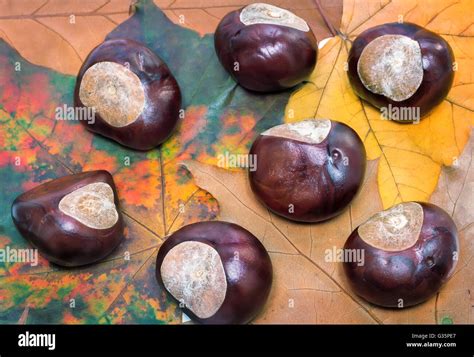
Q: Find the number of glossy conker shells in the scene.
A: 7